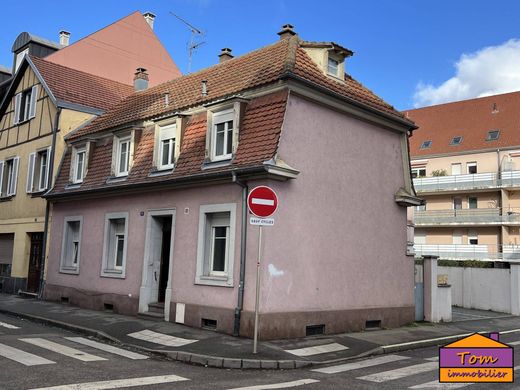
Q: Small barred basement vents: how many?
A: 5